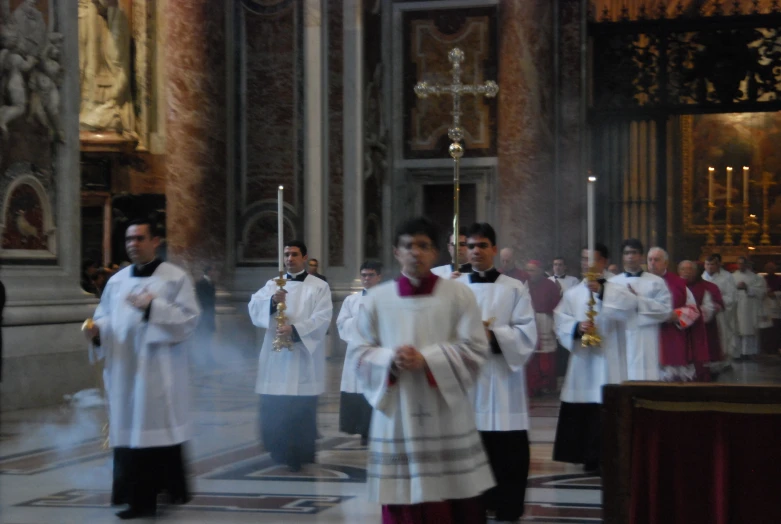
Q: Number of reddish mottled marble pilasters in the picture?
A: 2